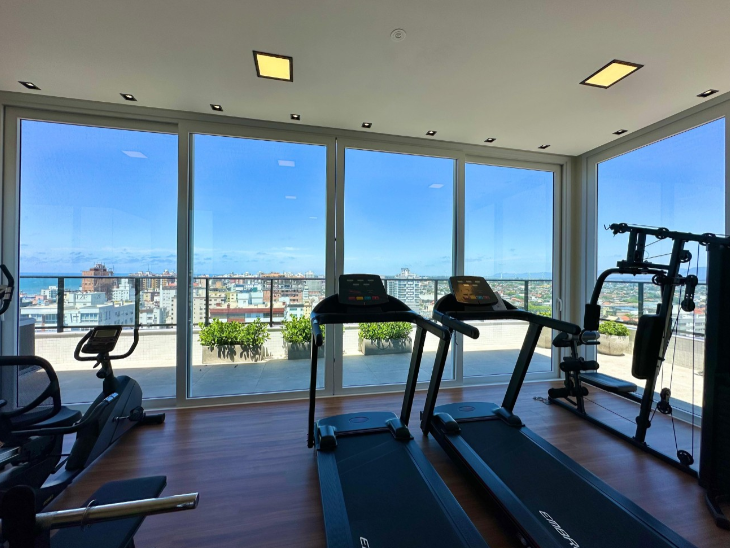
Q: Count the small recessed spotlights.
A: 10